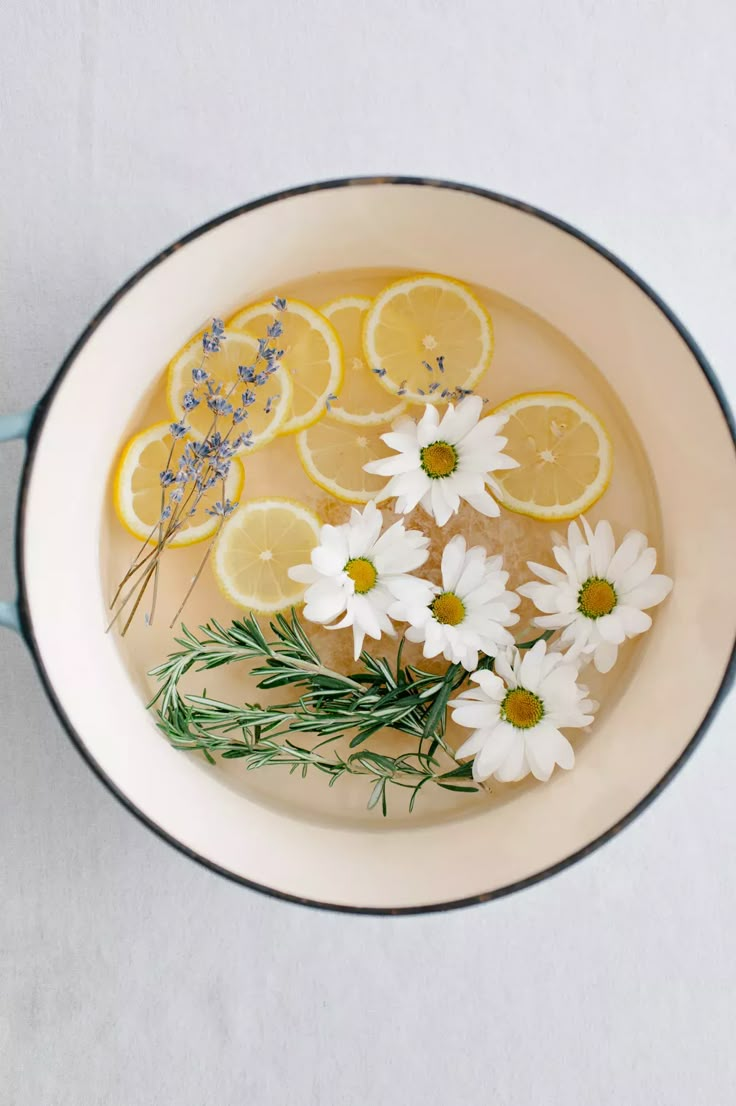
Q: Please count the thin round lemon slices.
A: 8